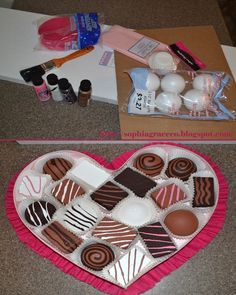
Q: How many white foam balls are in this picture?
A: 5